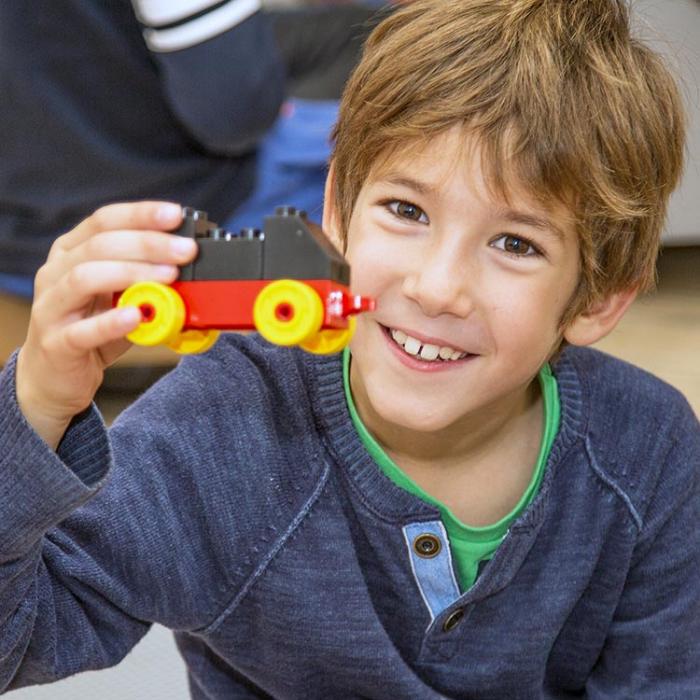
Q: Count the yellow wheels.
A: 4